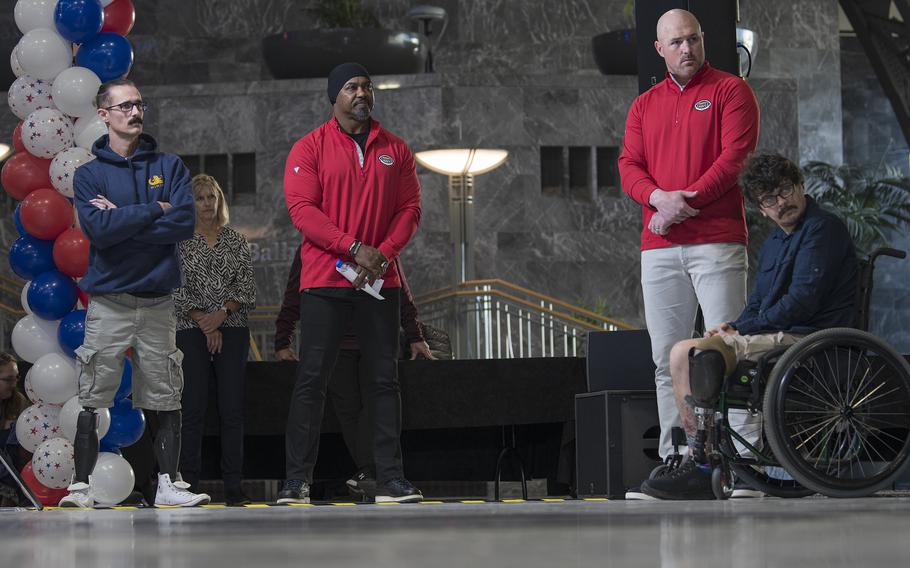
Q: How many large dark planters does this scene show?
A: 2